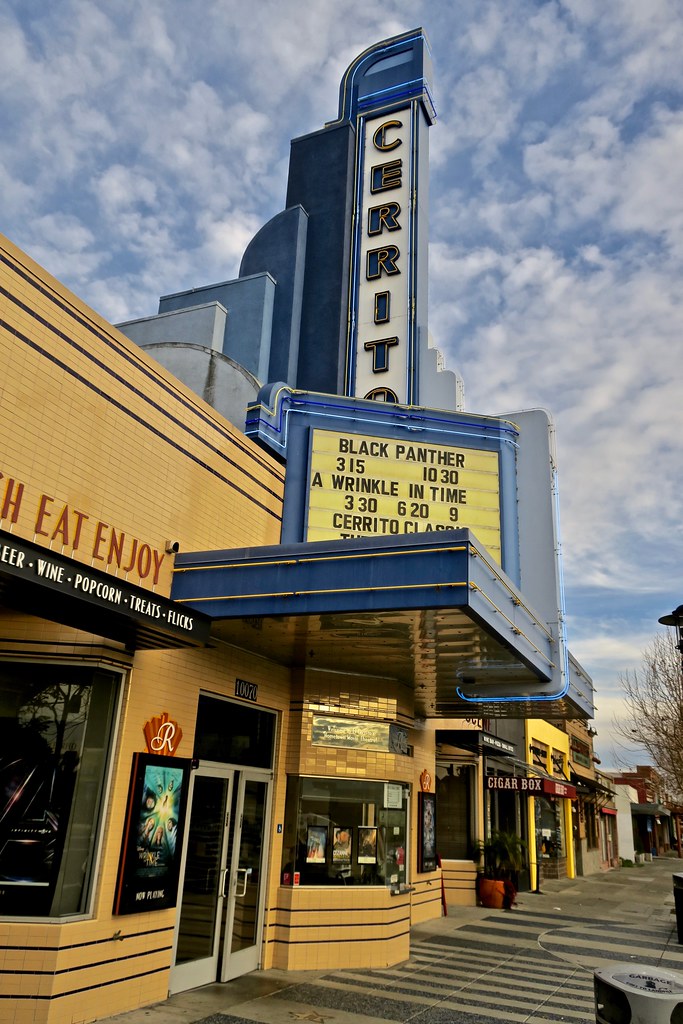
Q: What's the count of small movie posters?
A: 3